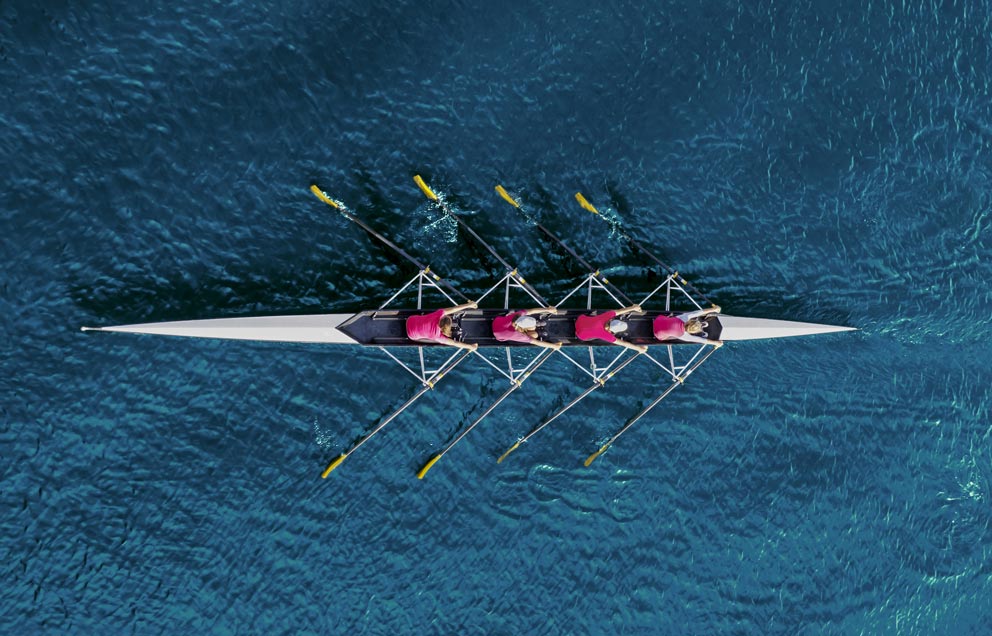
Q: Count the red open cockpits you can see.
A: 0